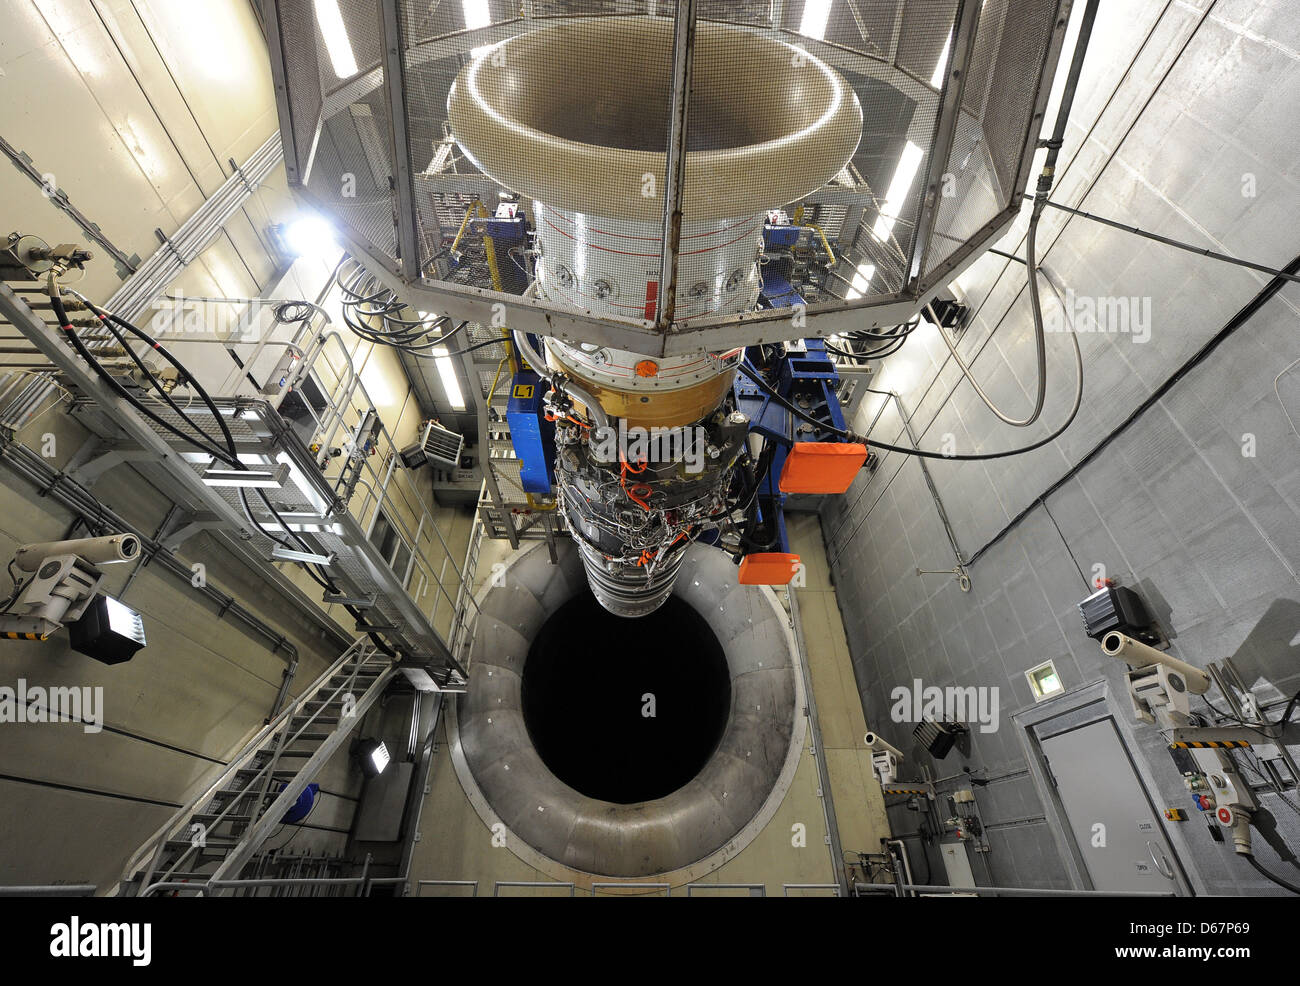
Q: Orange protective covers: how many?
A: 2